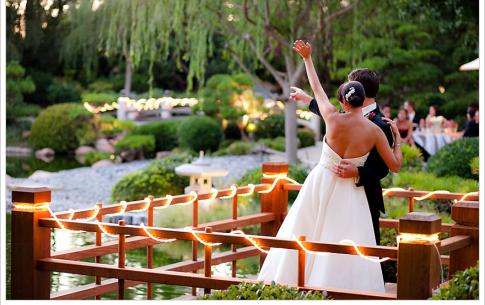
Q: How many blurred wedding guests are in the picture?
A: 6